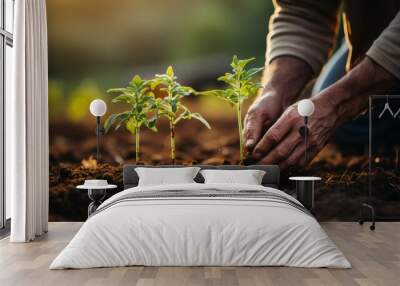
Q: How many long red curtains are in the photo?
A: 0